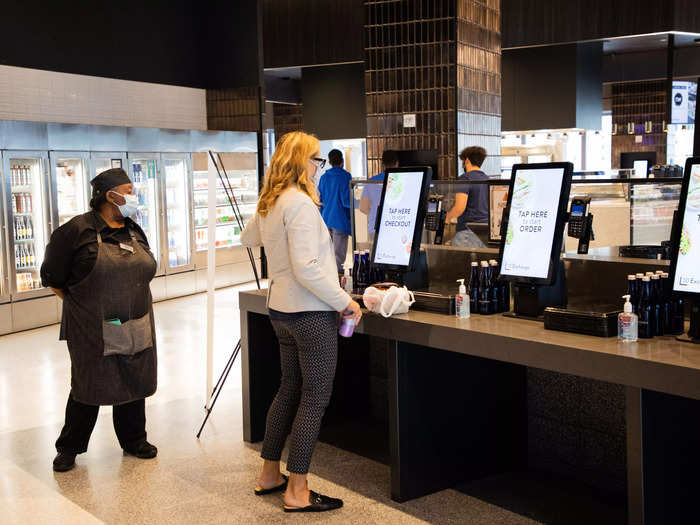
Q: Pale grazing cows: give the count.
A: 0